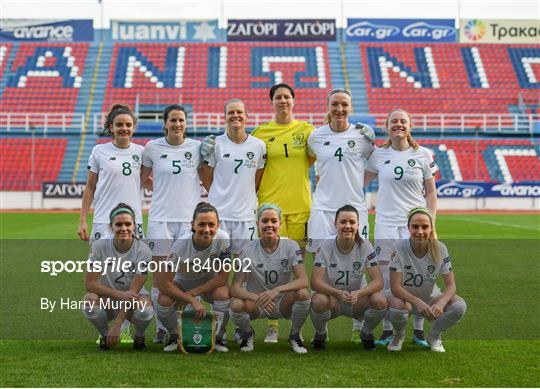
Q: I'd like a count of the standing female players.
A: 6